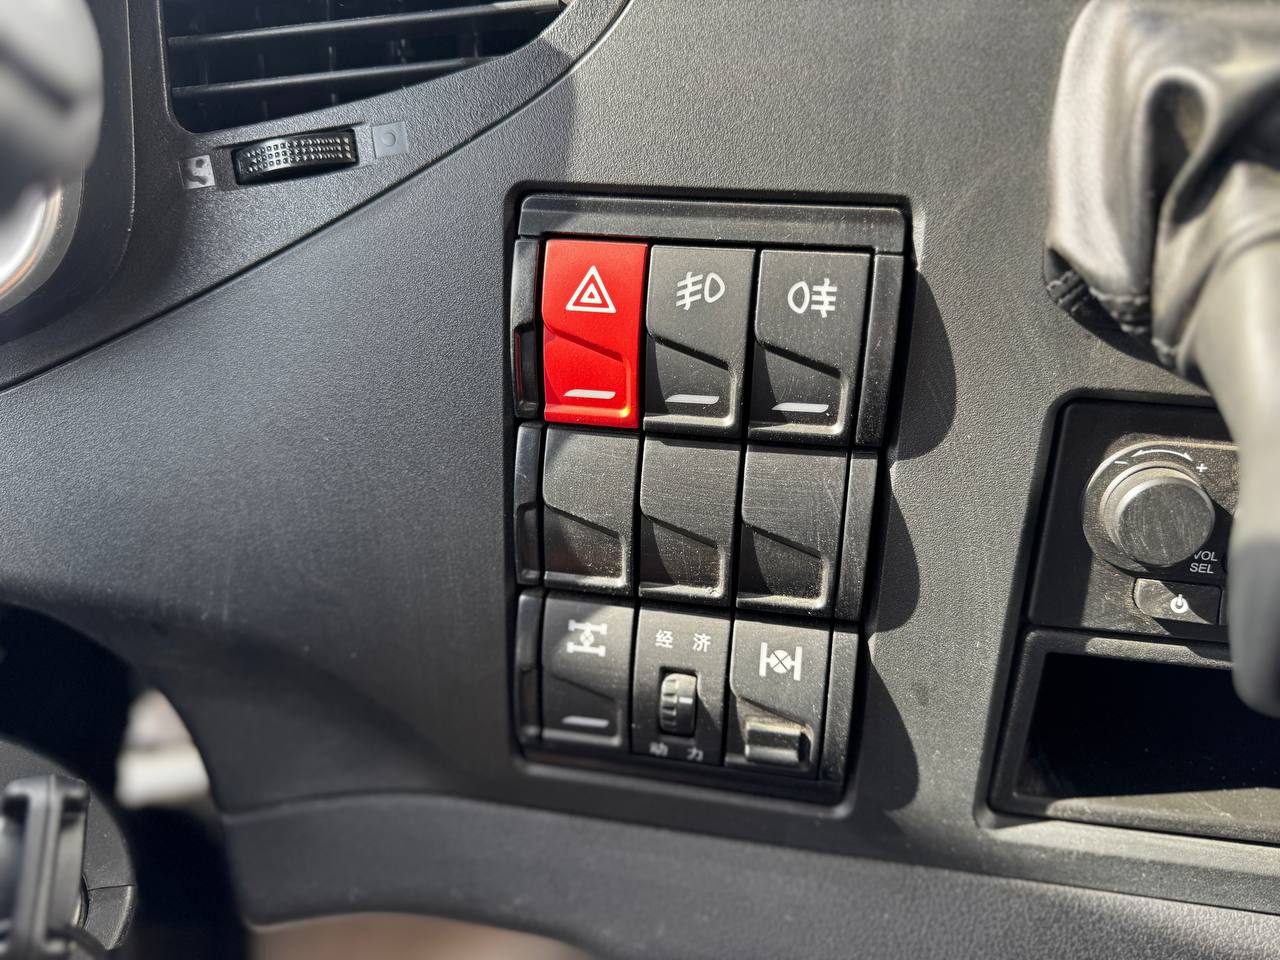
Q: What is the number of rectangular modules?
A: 9